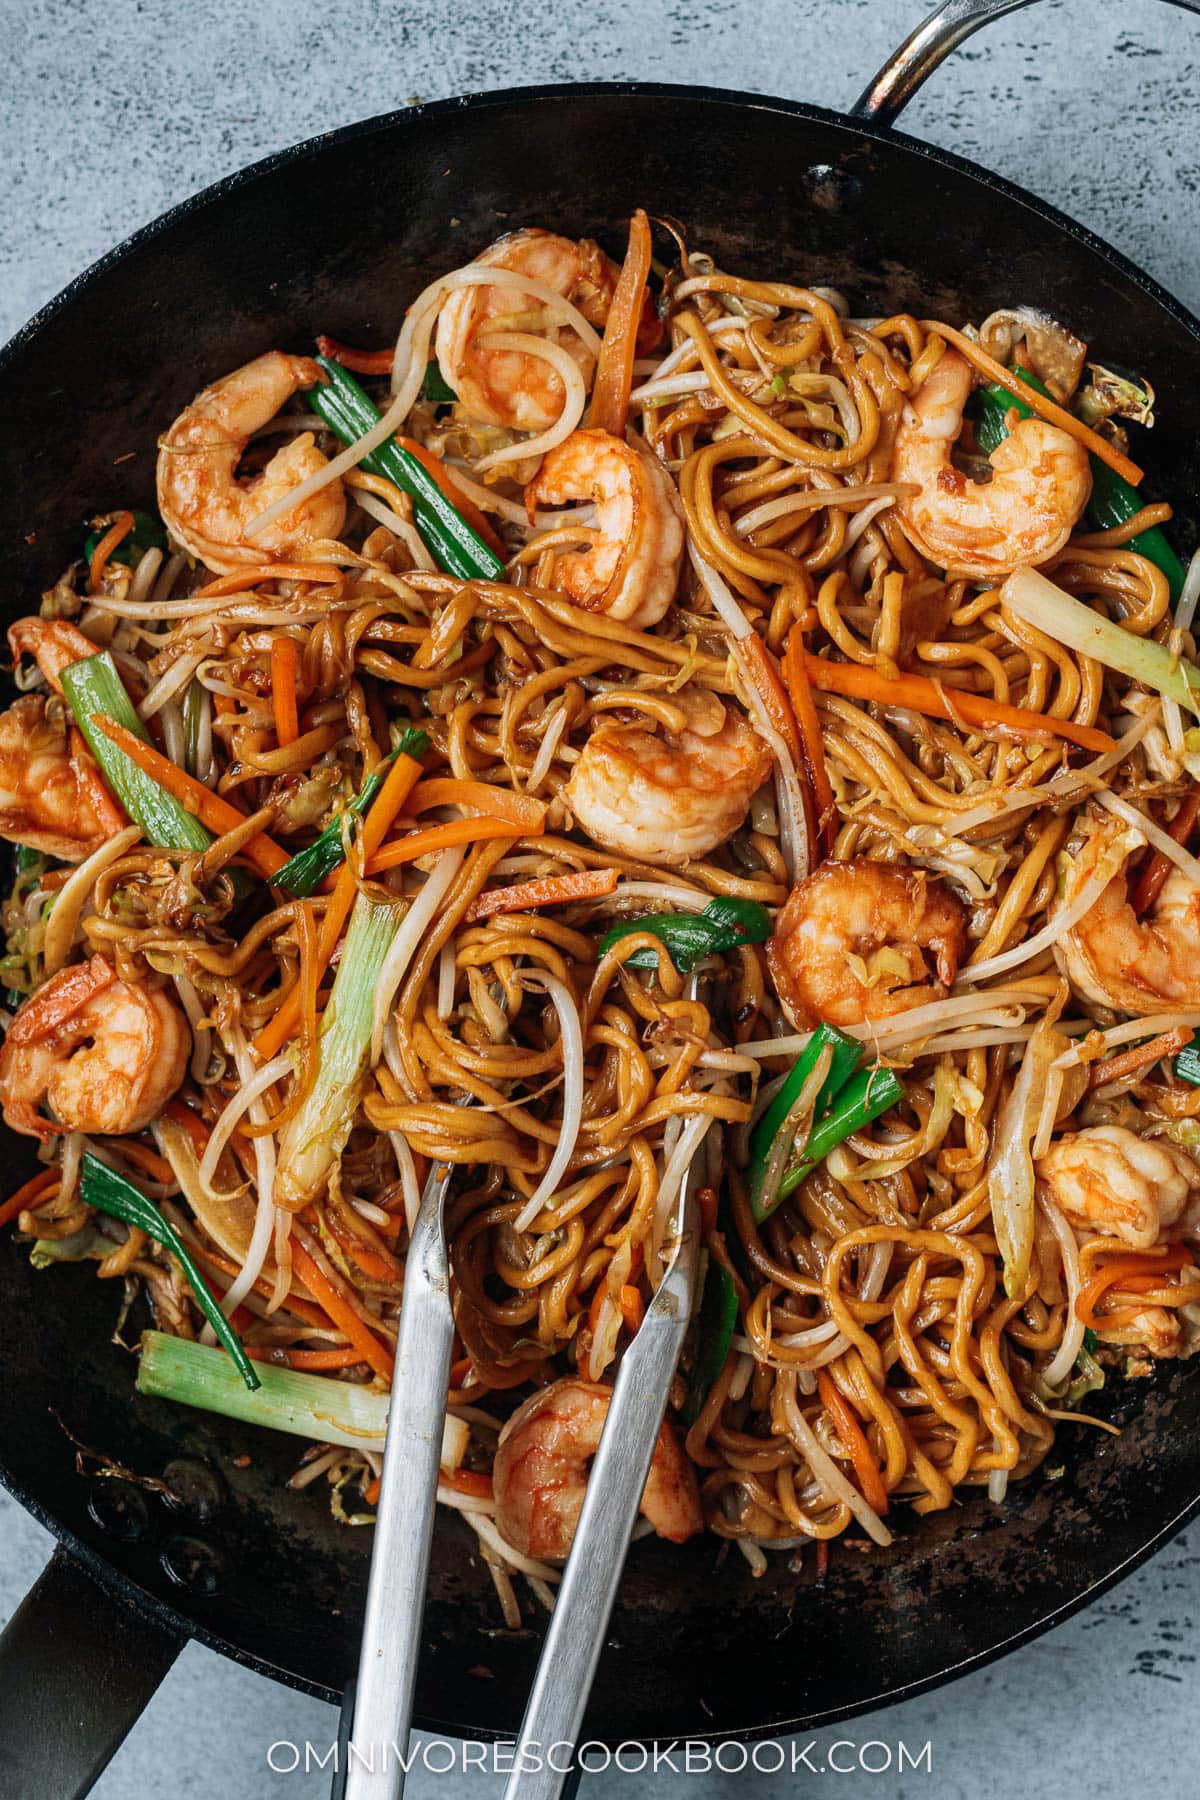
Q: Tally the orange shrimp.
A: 11